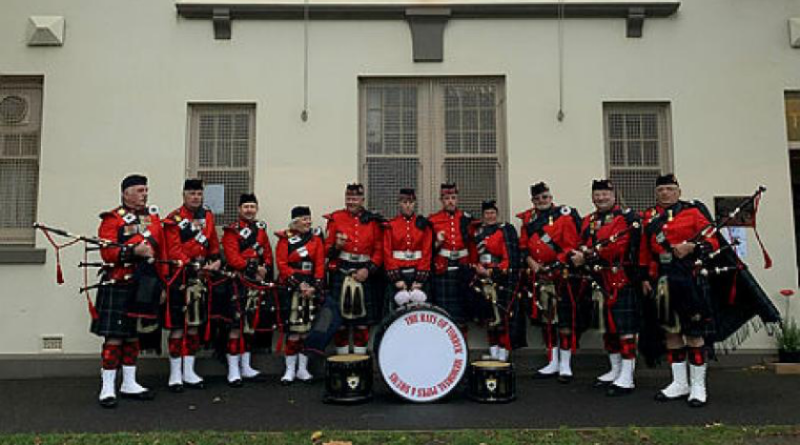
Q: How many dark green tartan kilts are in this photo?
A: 11